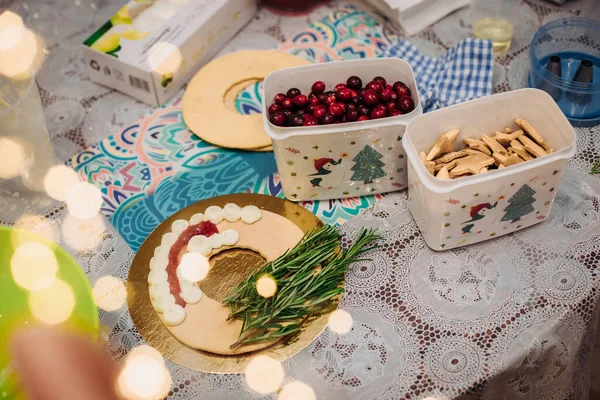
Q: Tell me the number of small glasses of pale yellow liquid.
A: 1